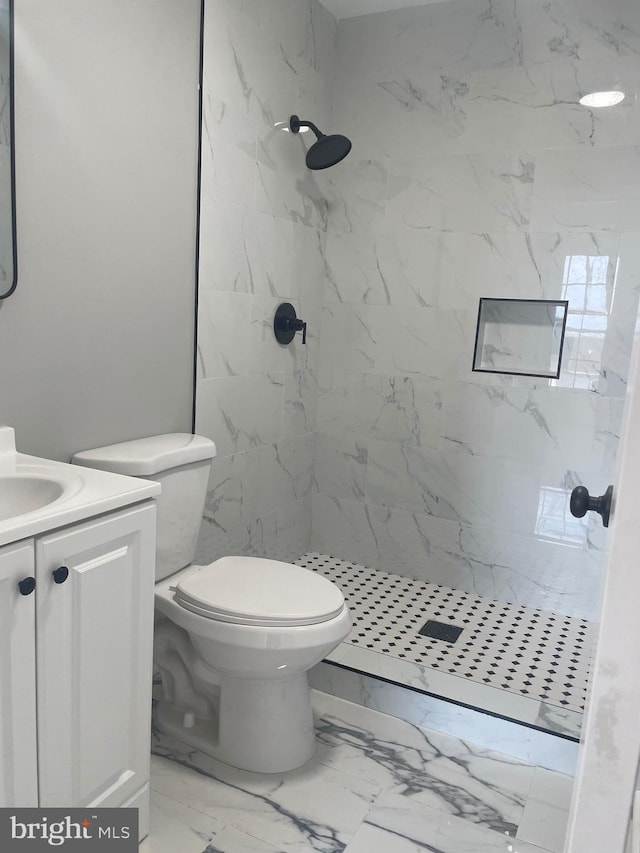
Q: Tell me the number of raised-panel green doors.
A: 0